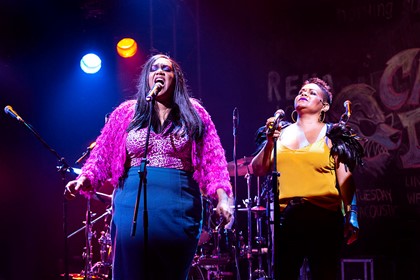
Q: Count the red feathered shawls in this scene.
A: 0